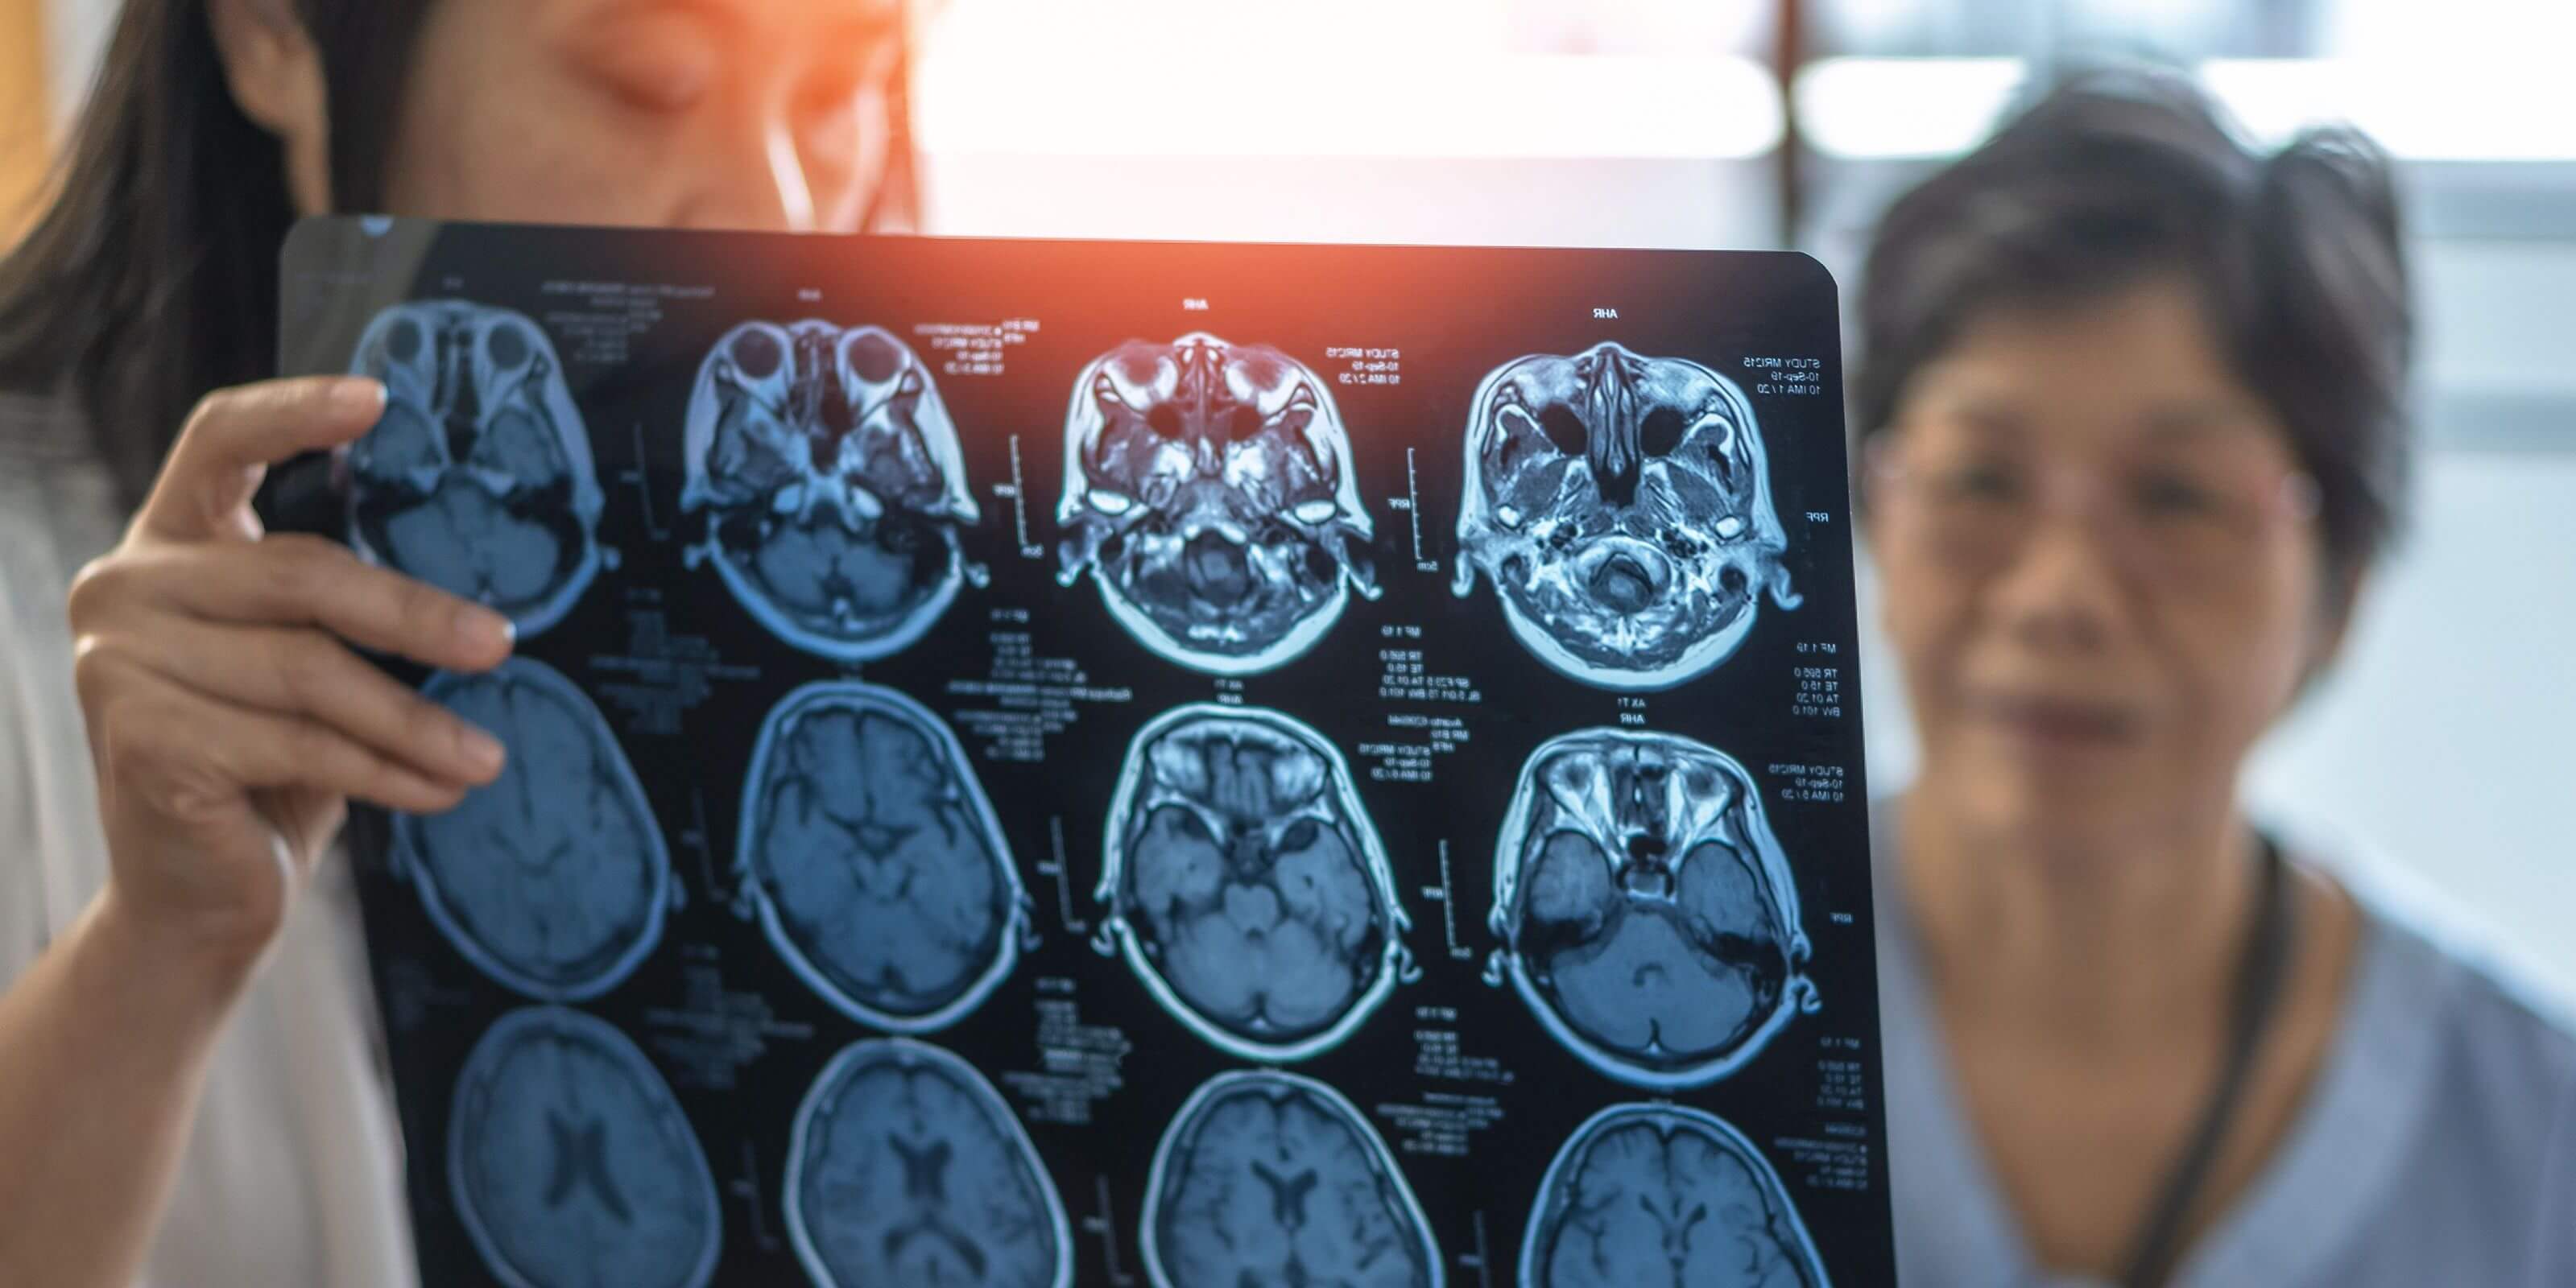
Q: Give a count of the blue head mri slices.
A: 12